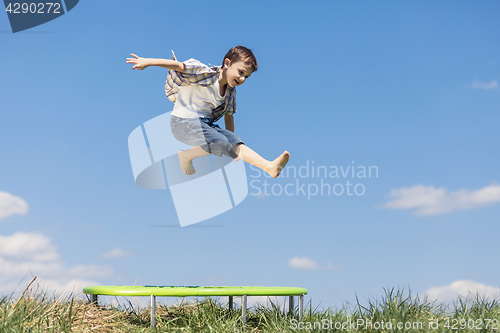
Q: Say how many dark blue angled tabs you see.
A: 2